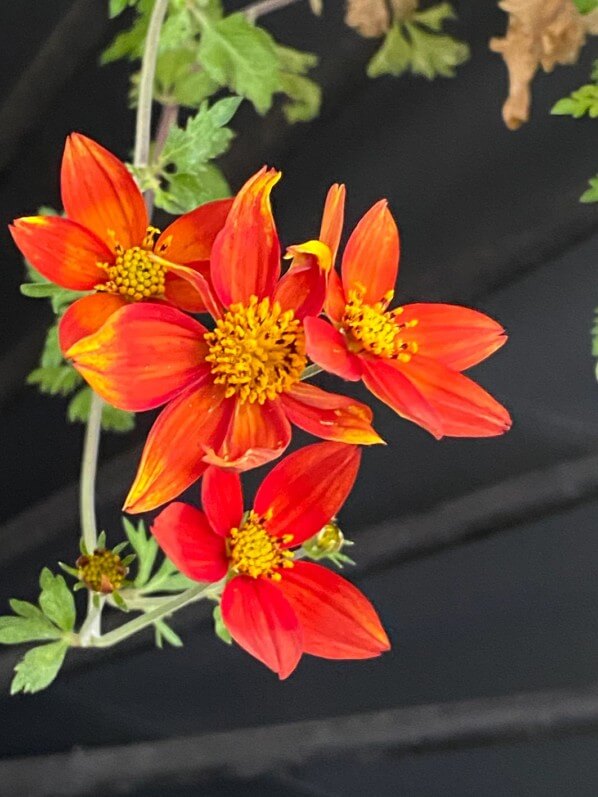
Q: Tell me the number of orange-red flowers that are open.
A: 4